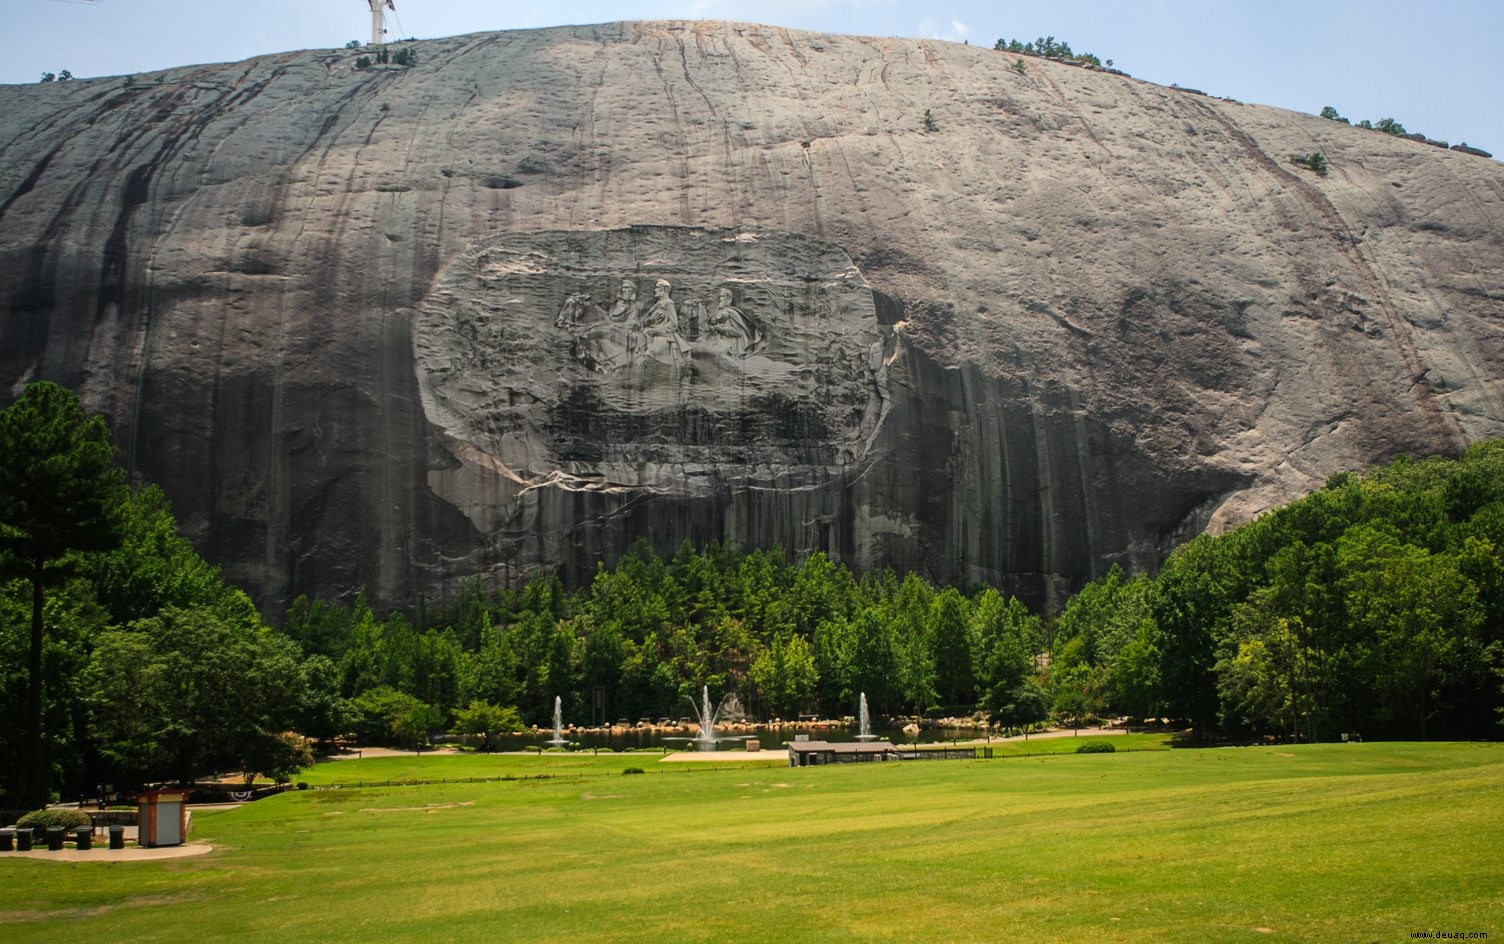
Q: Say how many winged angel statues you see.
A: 0